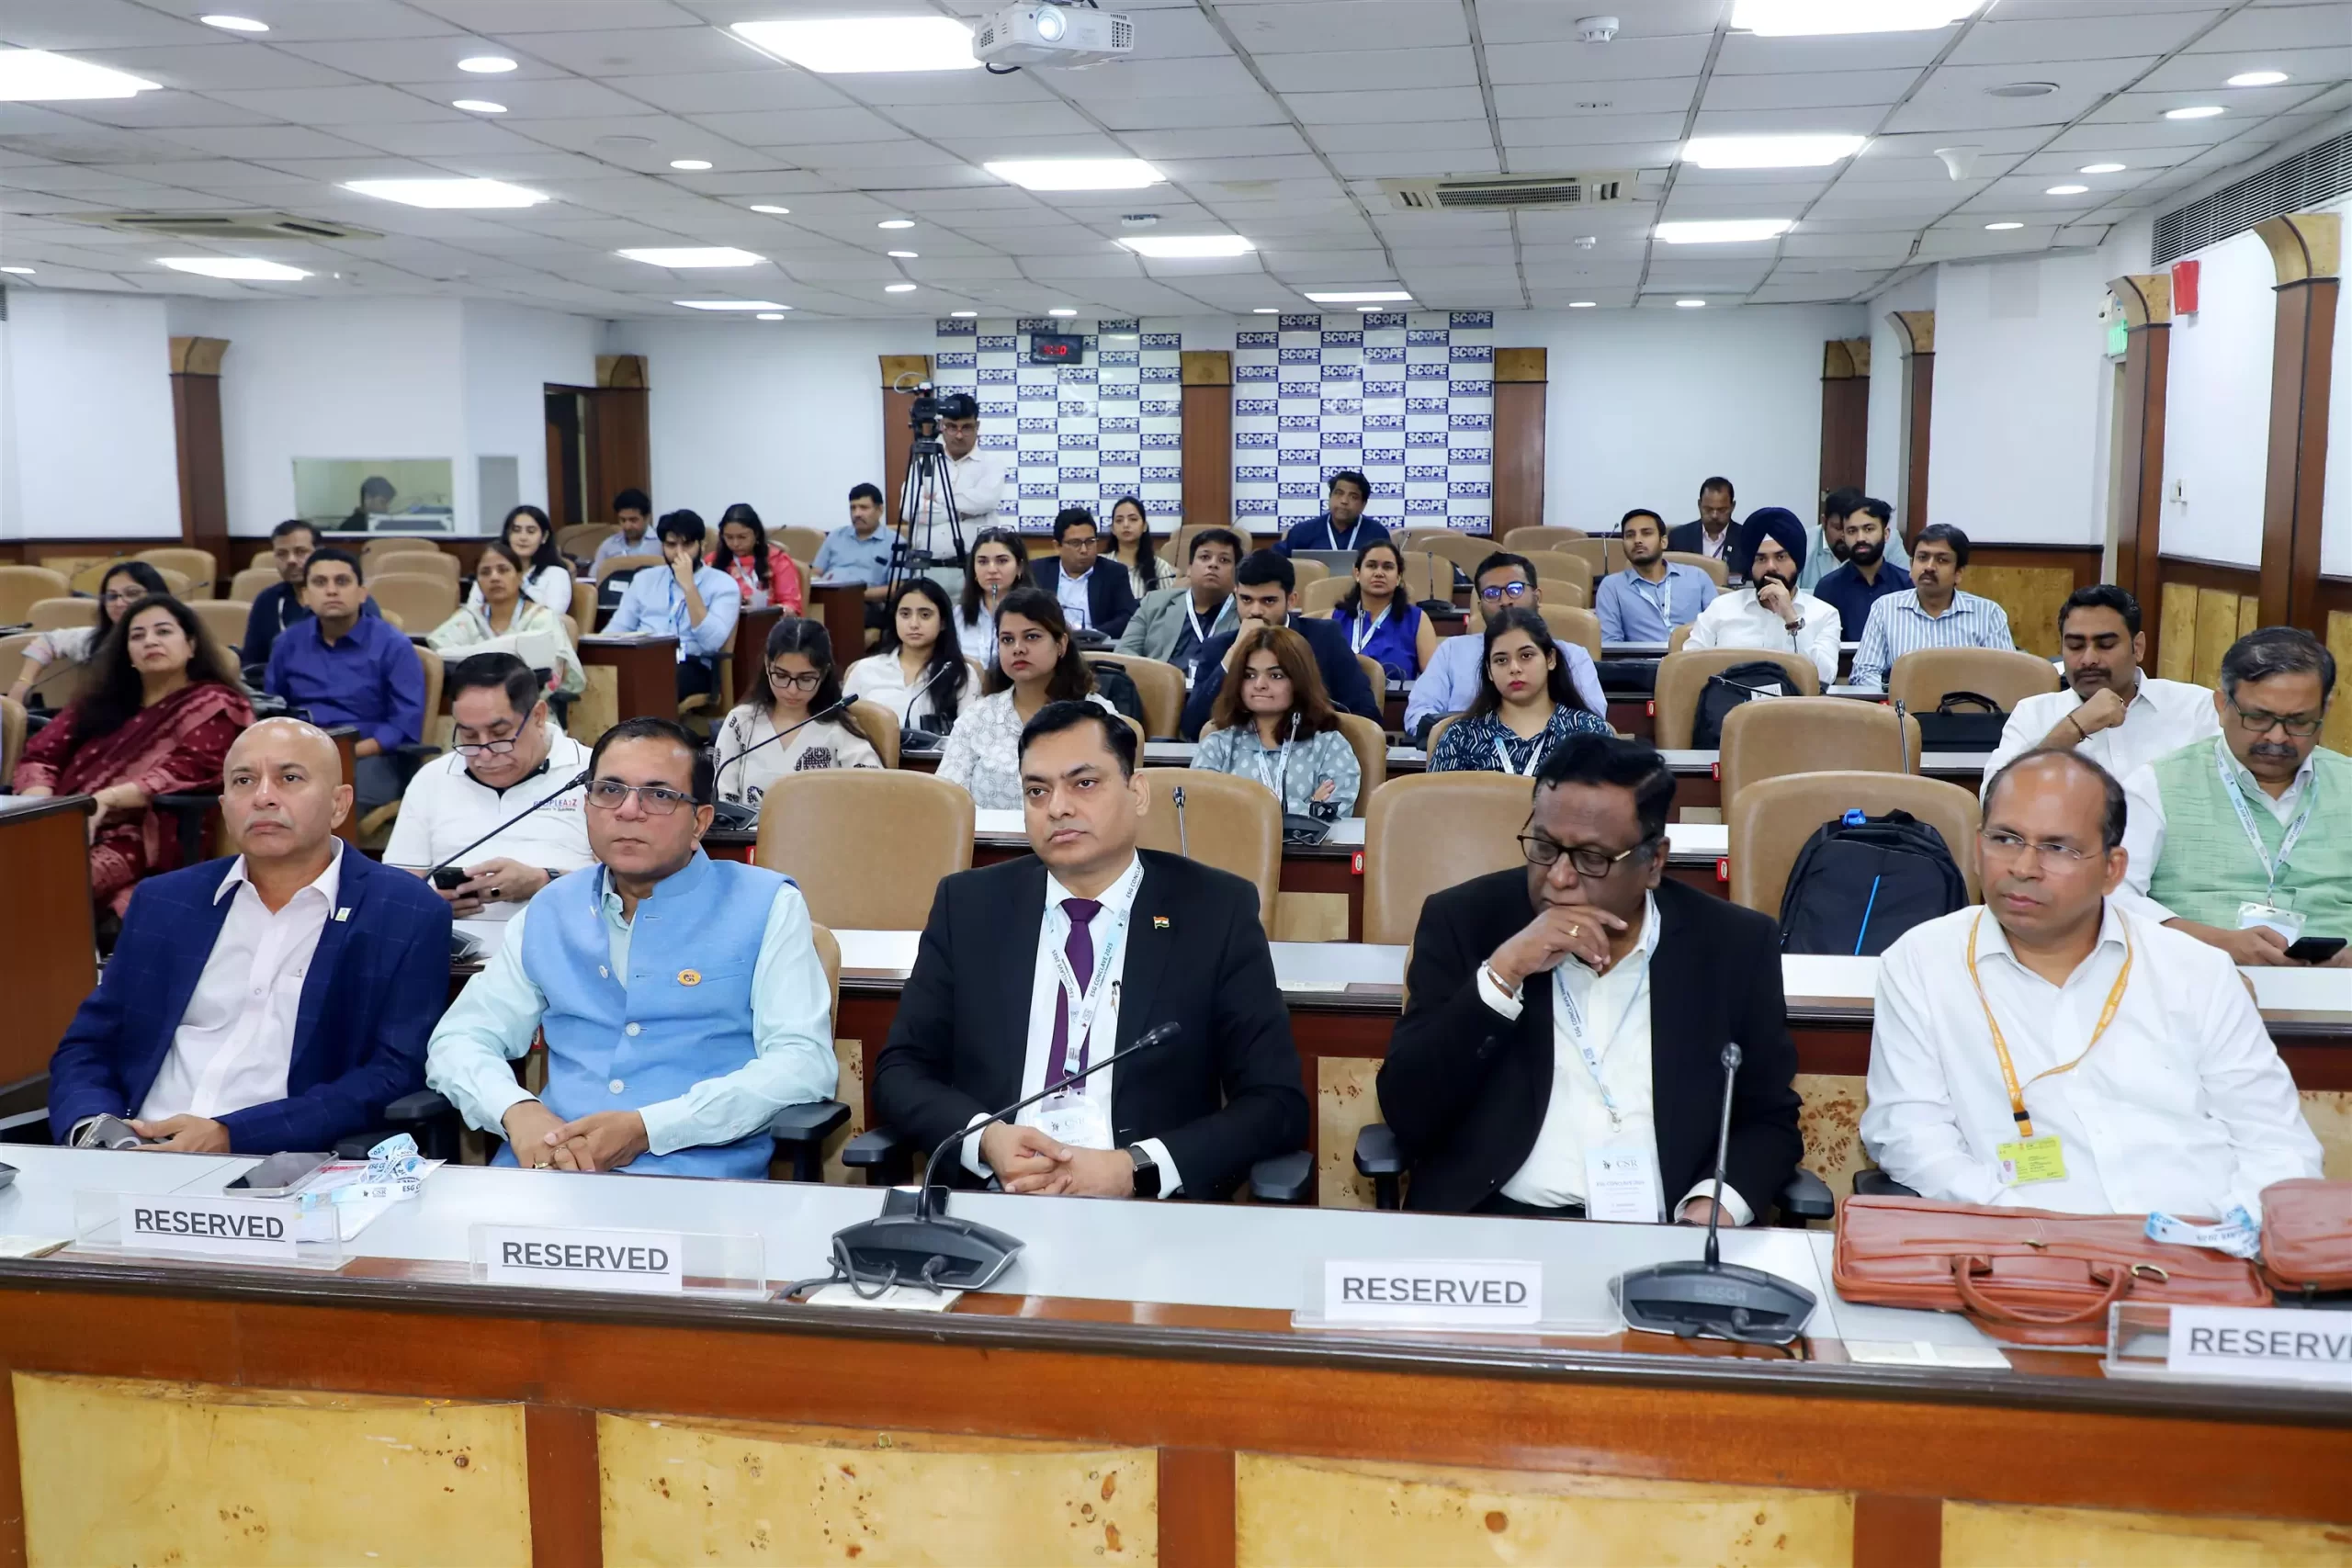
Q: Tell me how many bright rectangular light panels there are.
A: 12